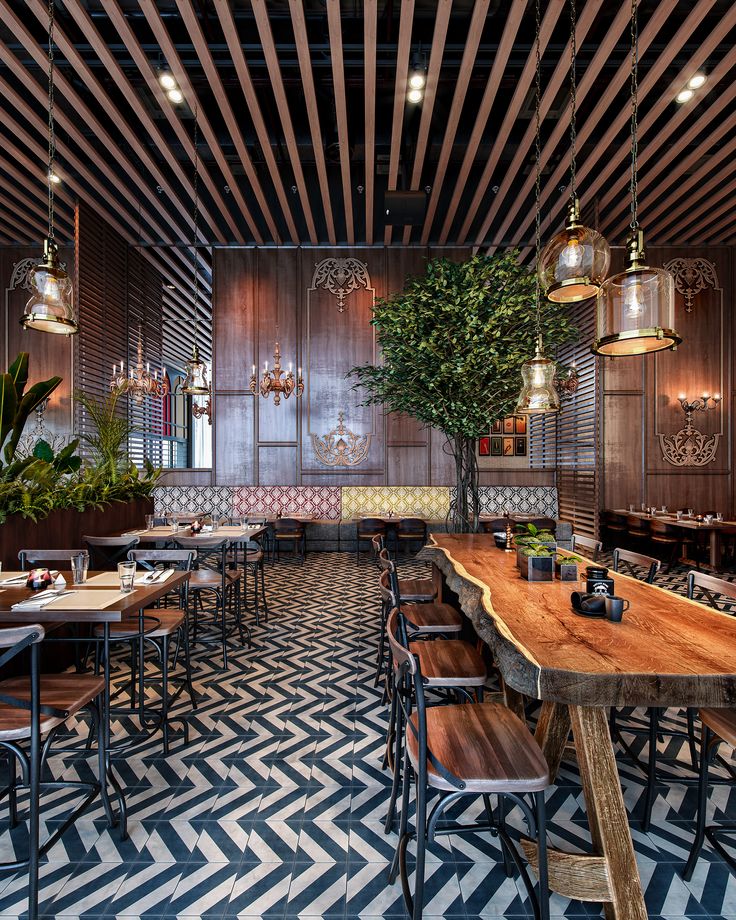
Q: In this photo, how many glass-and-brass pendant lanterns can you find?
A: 5